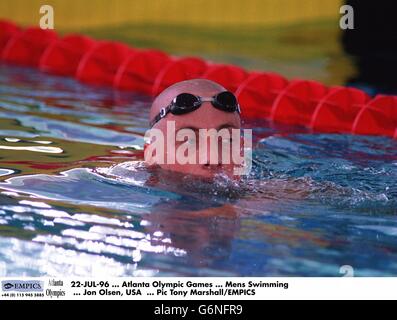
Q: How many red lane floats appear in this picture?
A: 11